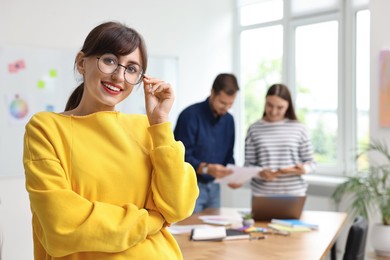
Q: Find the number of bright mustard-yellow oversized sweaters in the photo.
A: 1